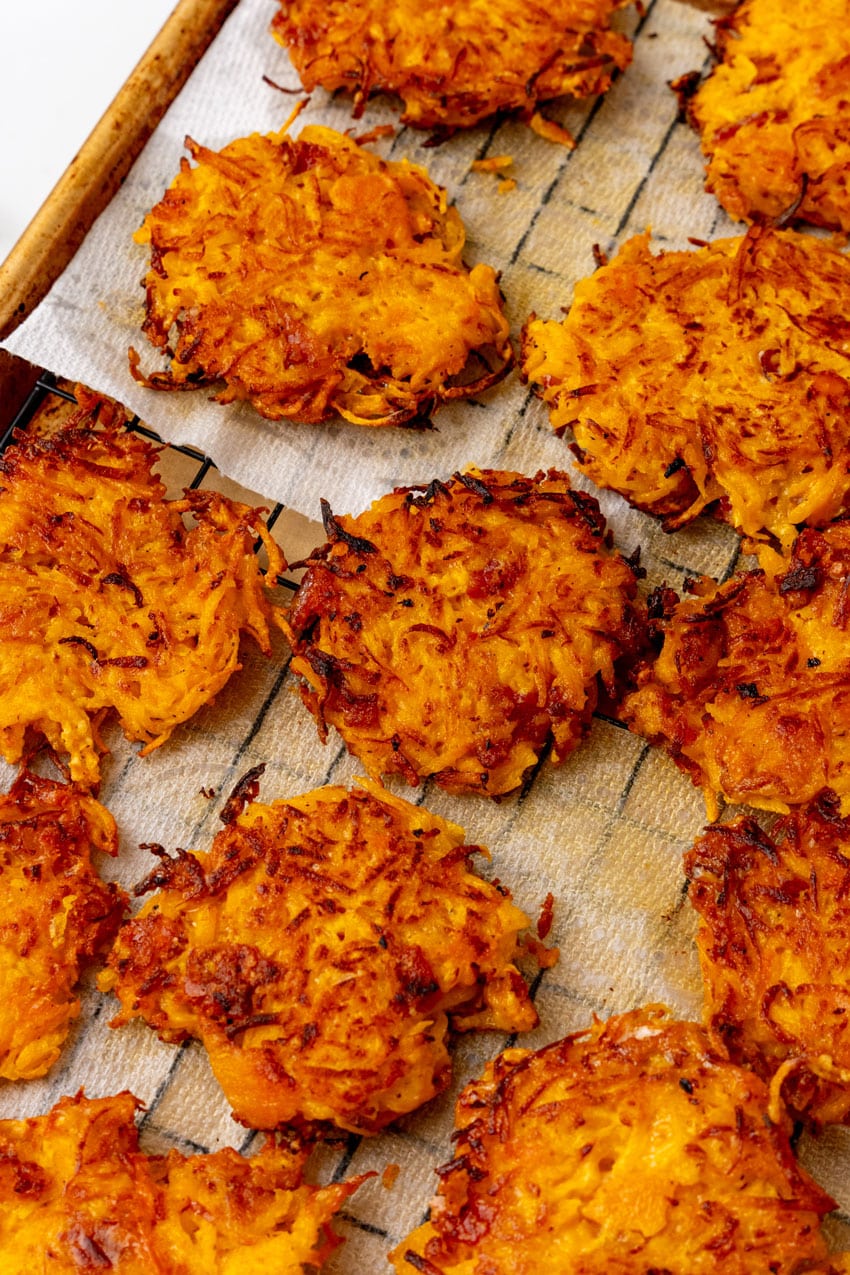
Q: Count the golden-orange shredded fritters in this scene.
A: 12